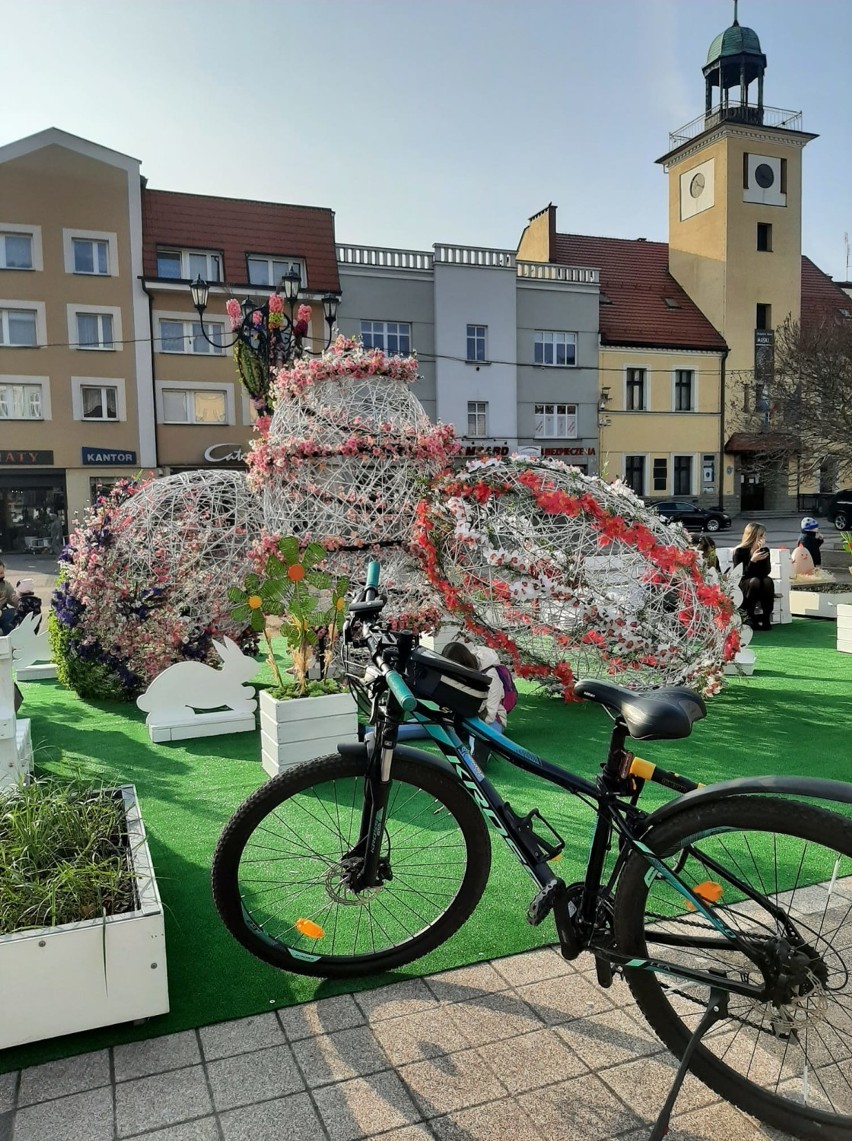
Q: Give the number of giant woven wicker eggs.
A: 3